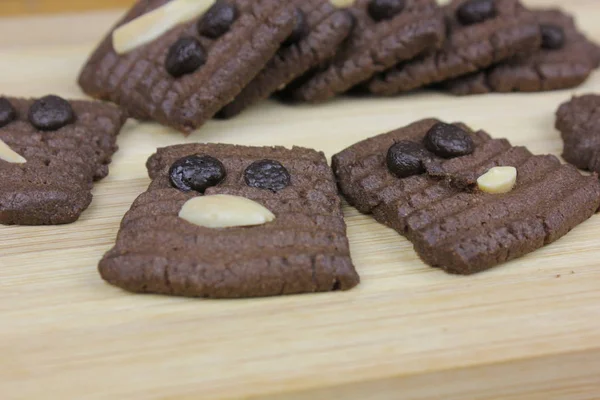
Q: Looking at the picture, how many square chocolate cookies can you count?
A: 9